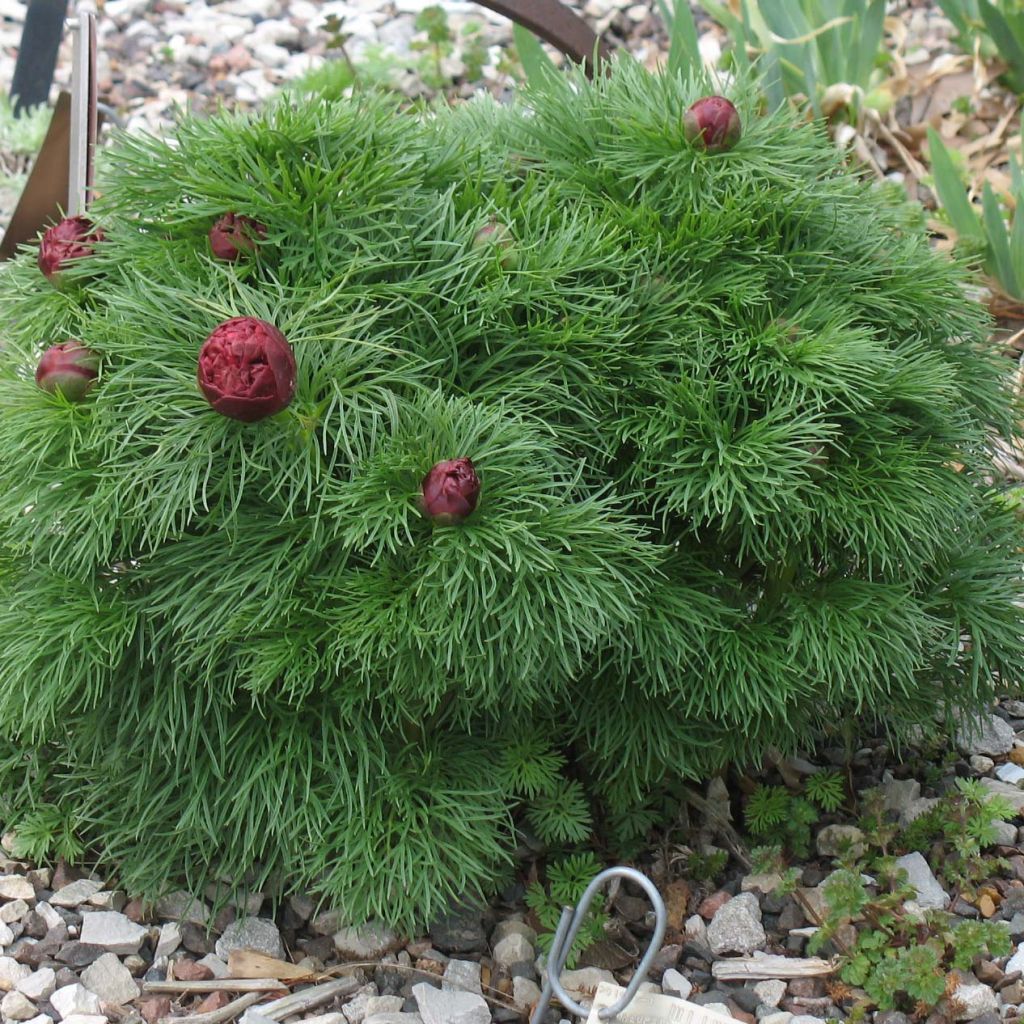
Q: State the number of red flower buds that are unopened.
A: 6